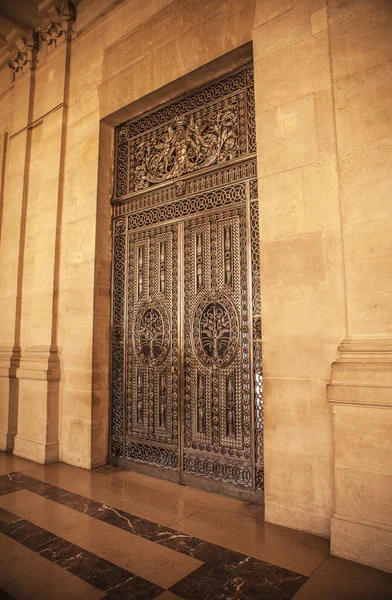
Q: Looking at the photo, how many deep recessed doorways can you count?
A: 1